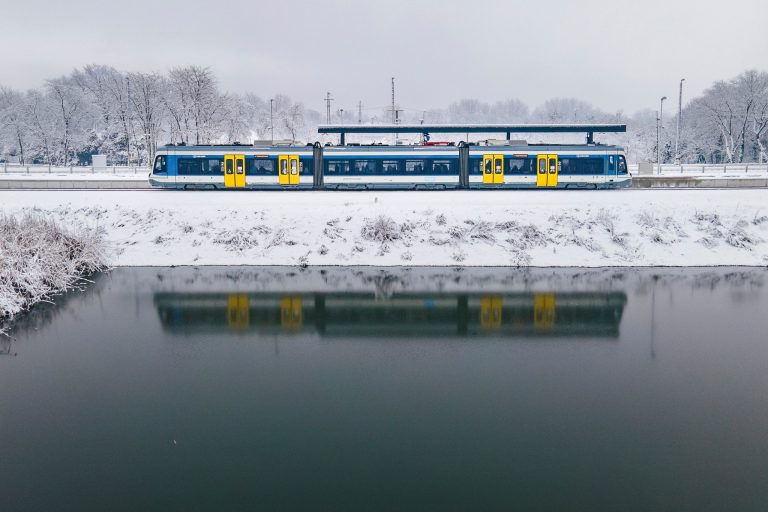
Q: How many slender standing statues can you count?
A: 0